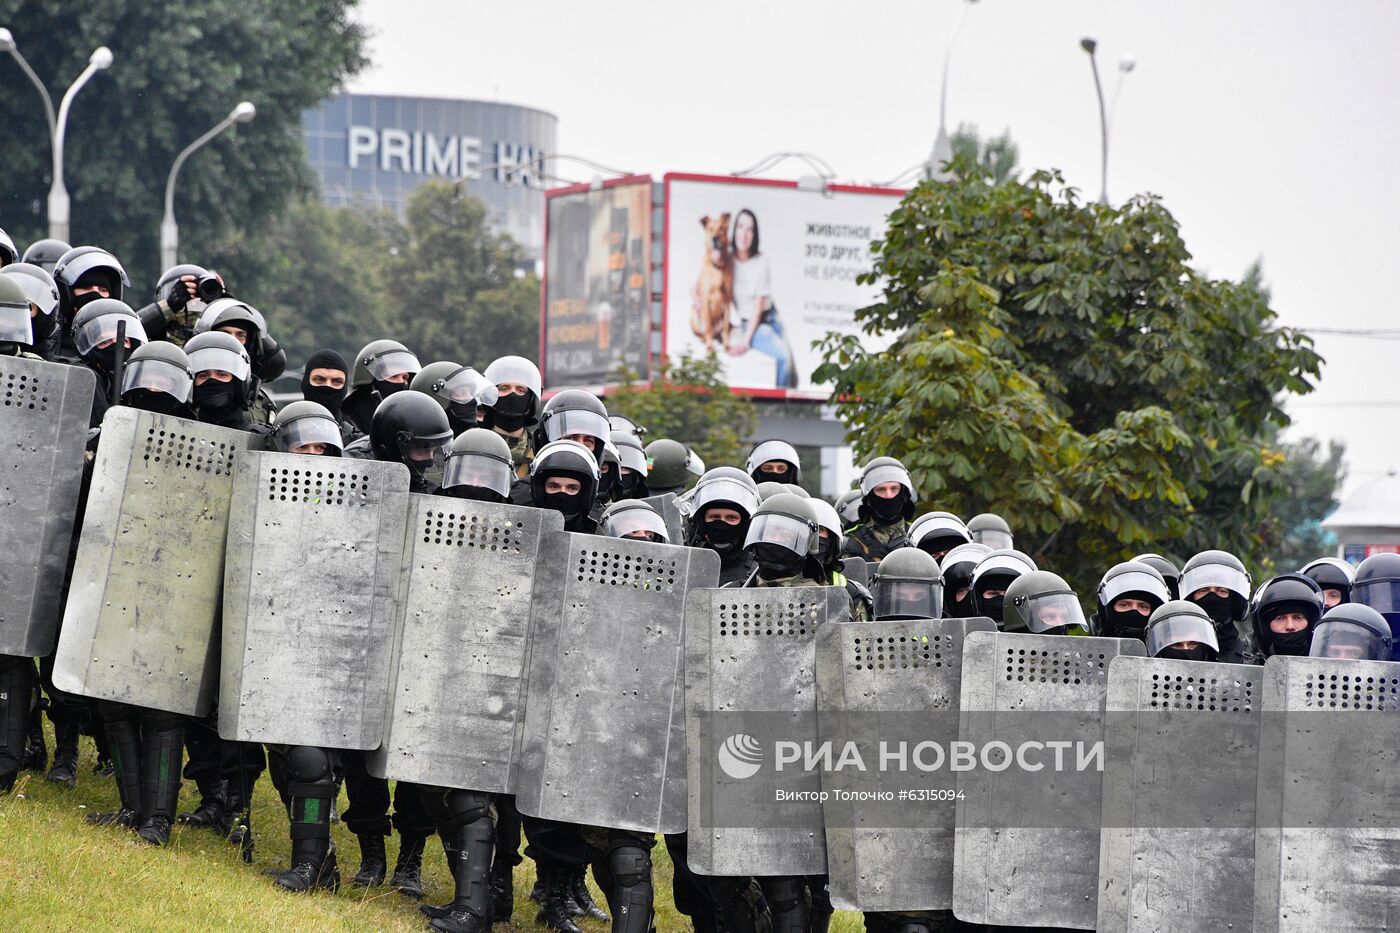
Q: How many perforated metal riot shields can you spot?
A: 10